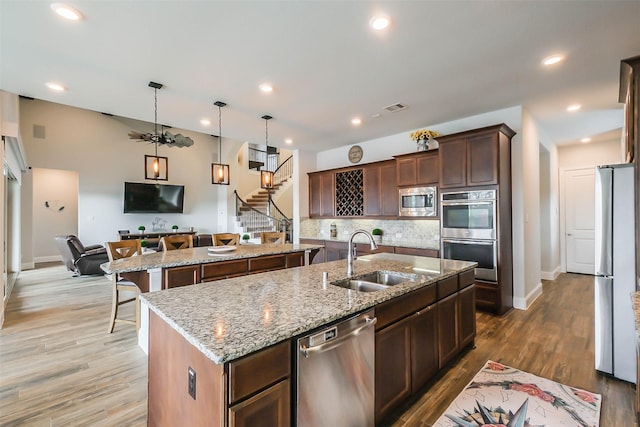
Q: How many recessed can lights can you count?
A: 10